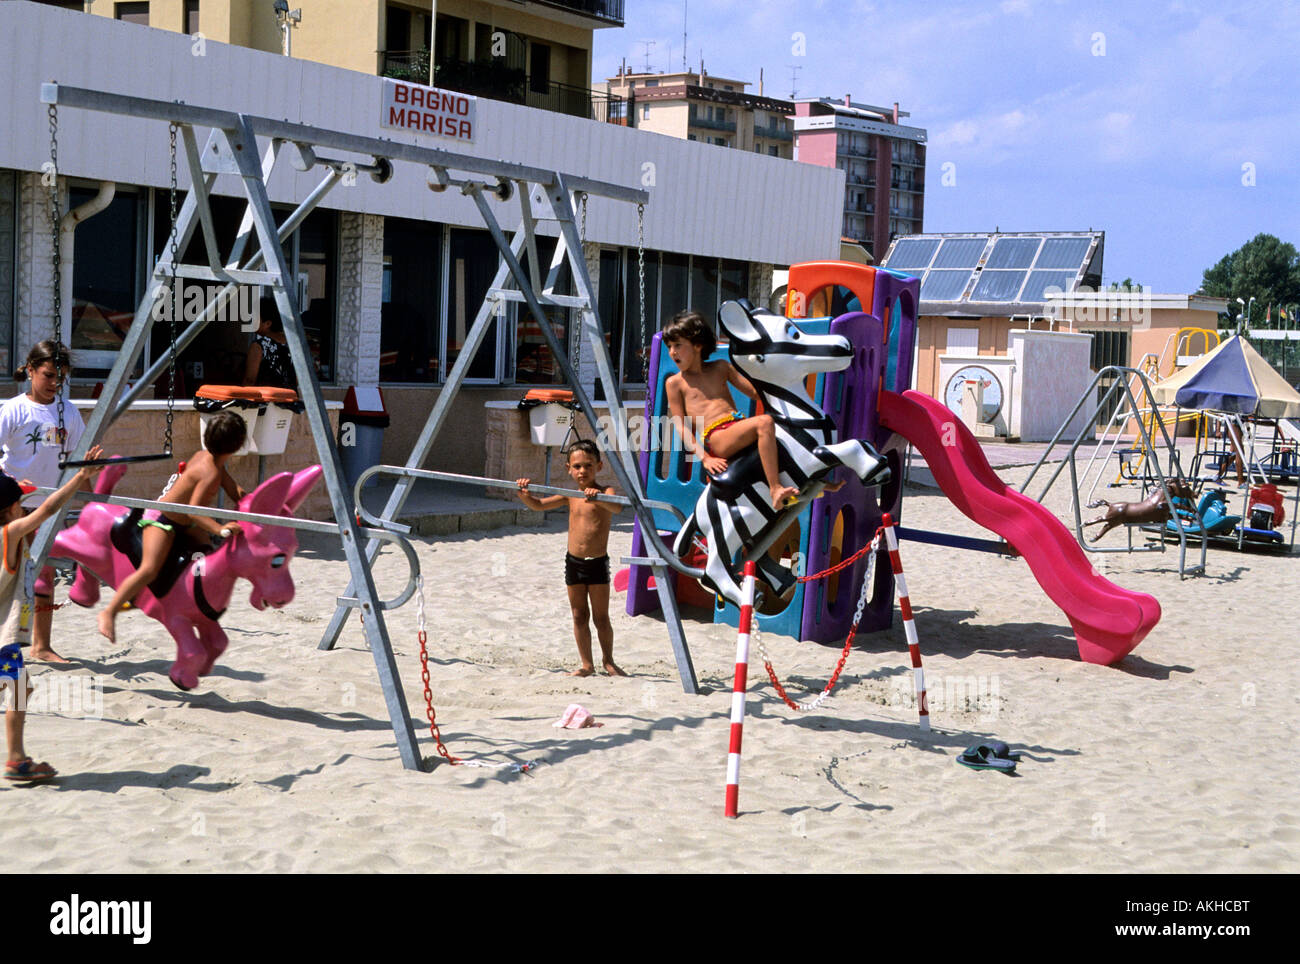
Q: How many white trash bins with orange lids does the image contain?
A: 3